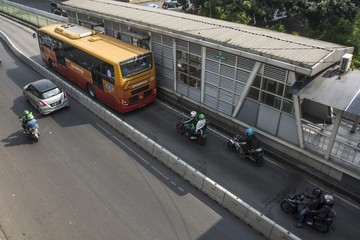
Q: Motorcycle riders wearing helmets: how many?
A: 7